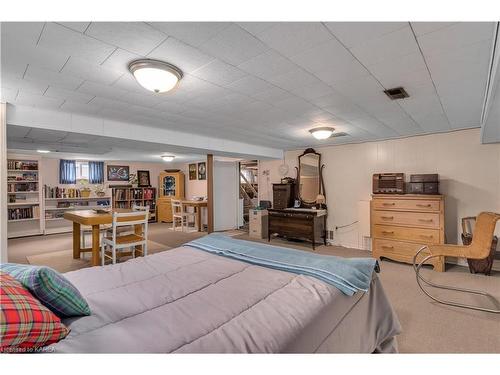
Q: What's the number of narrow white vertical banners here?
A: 0